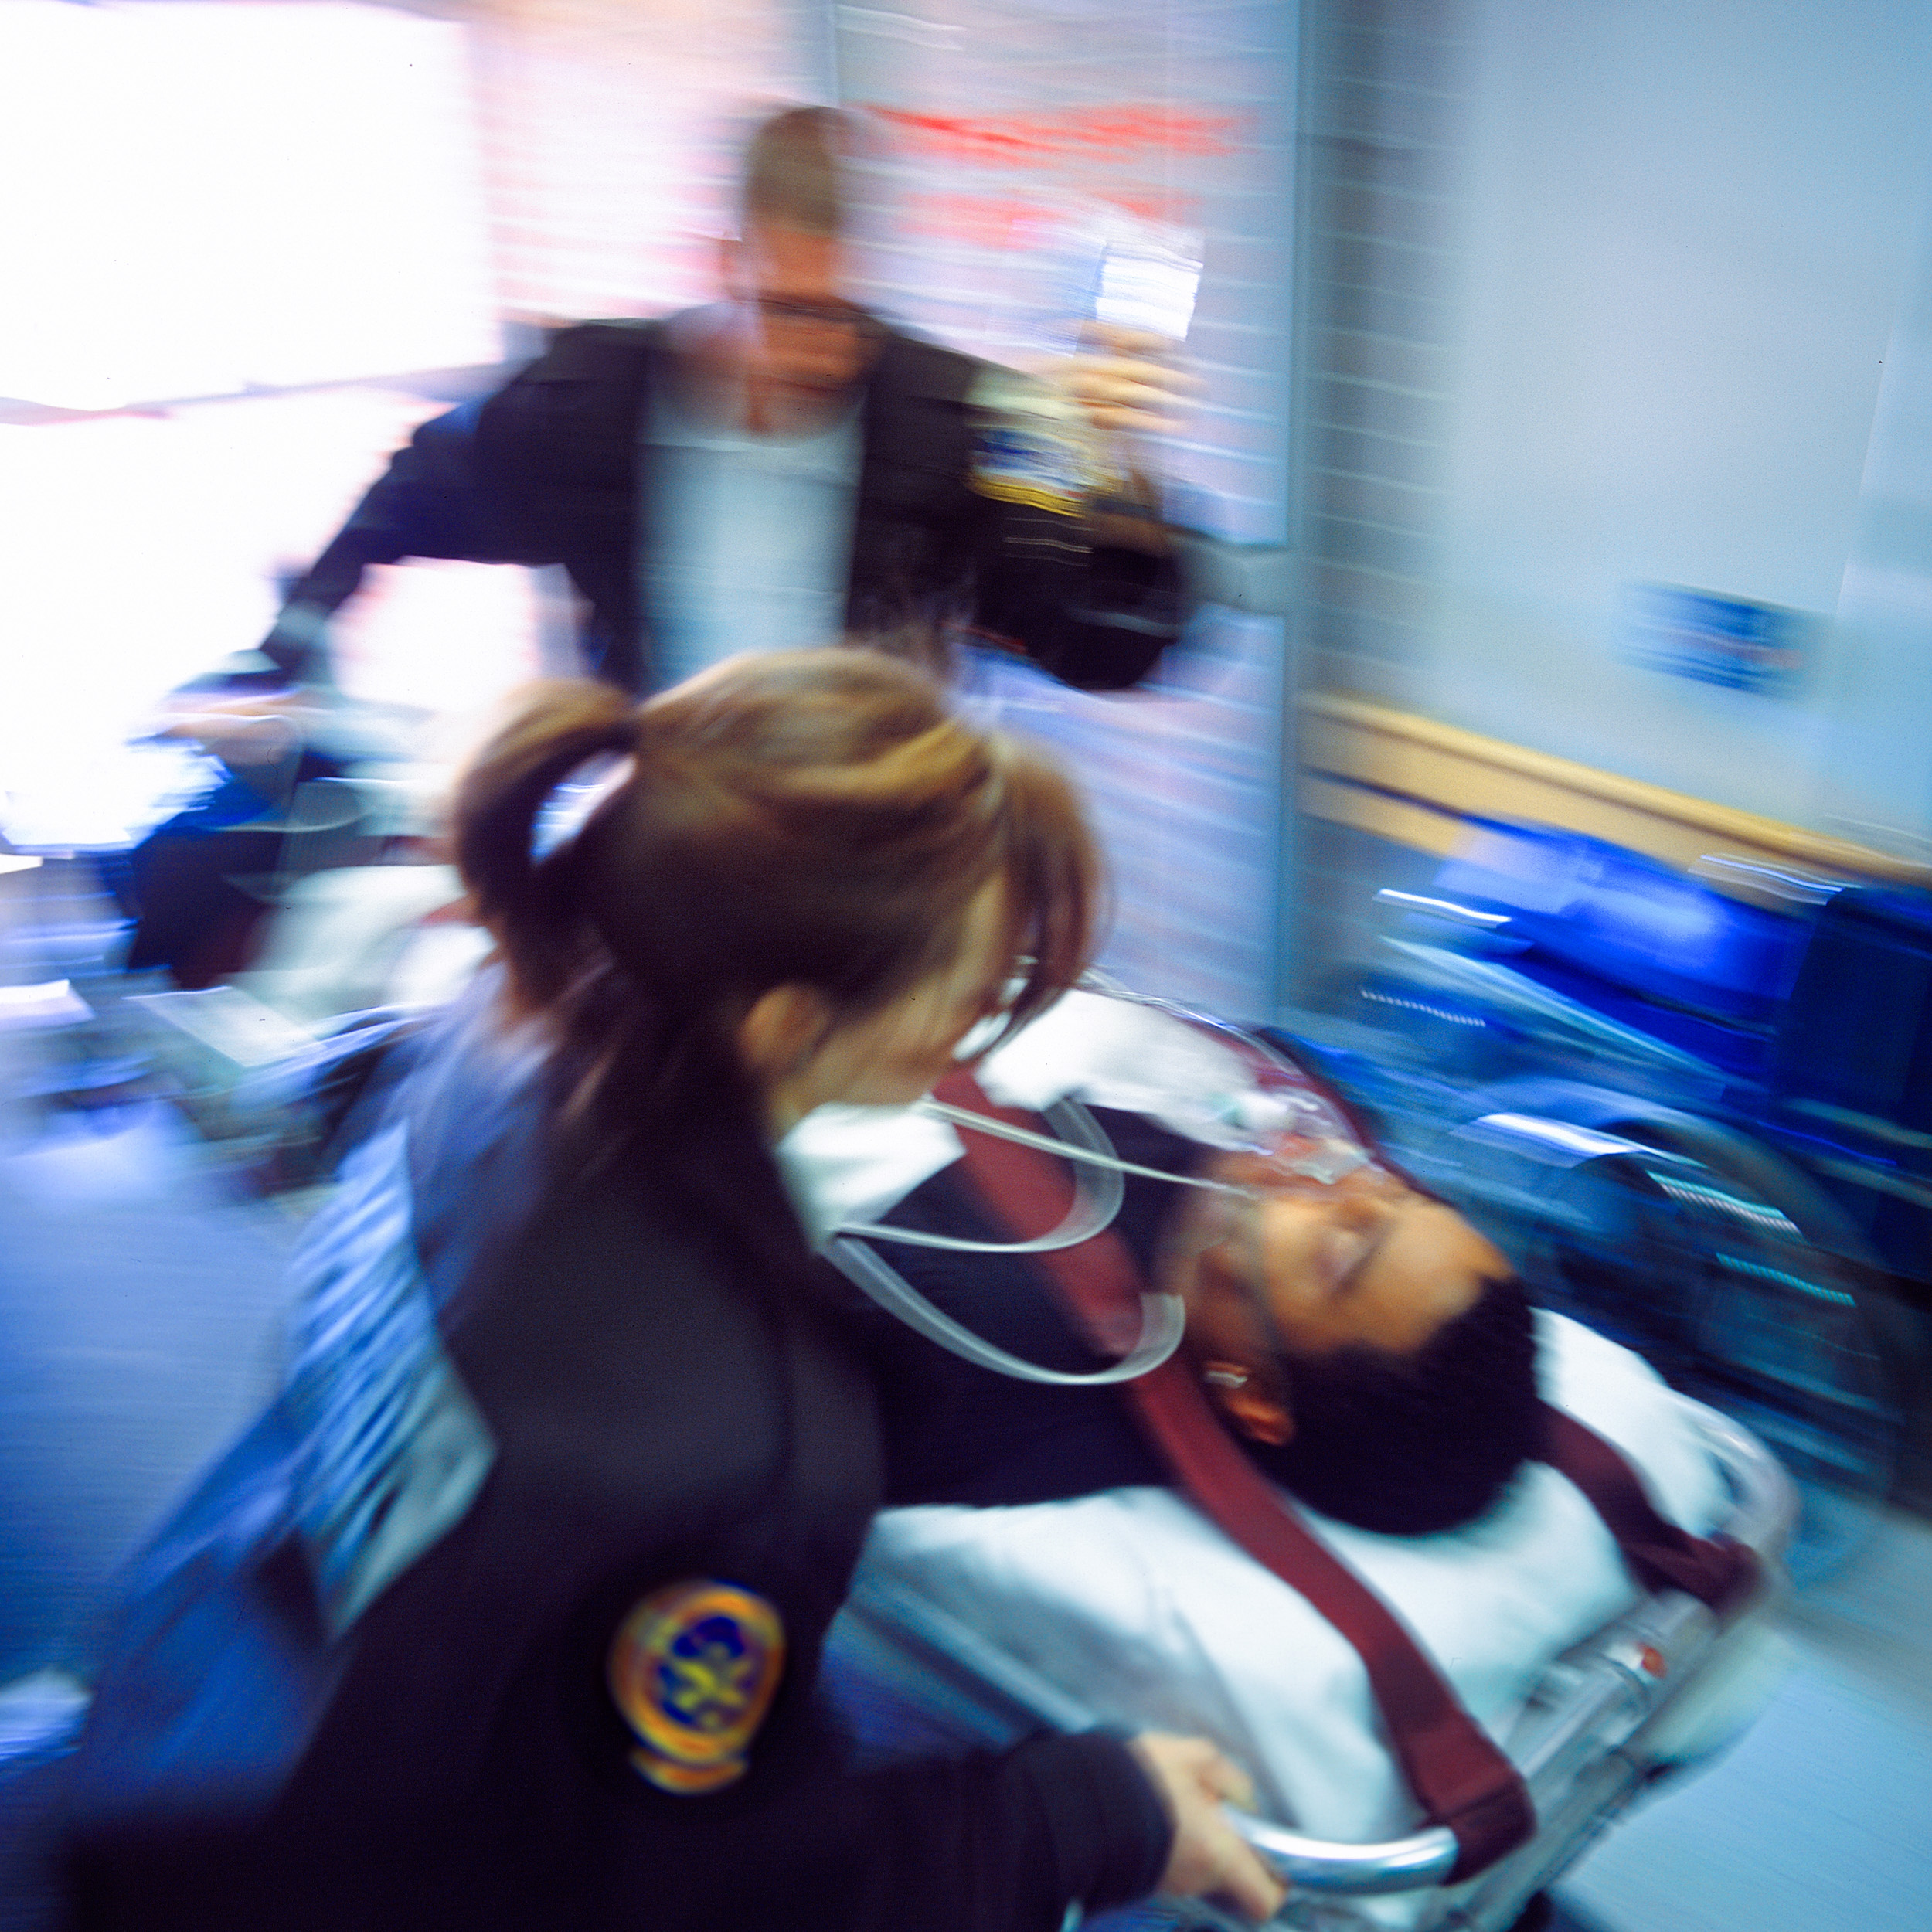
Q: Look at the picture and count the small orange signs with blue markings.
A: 1